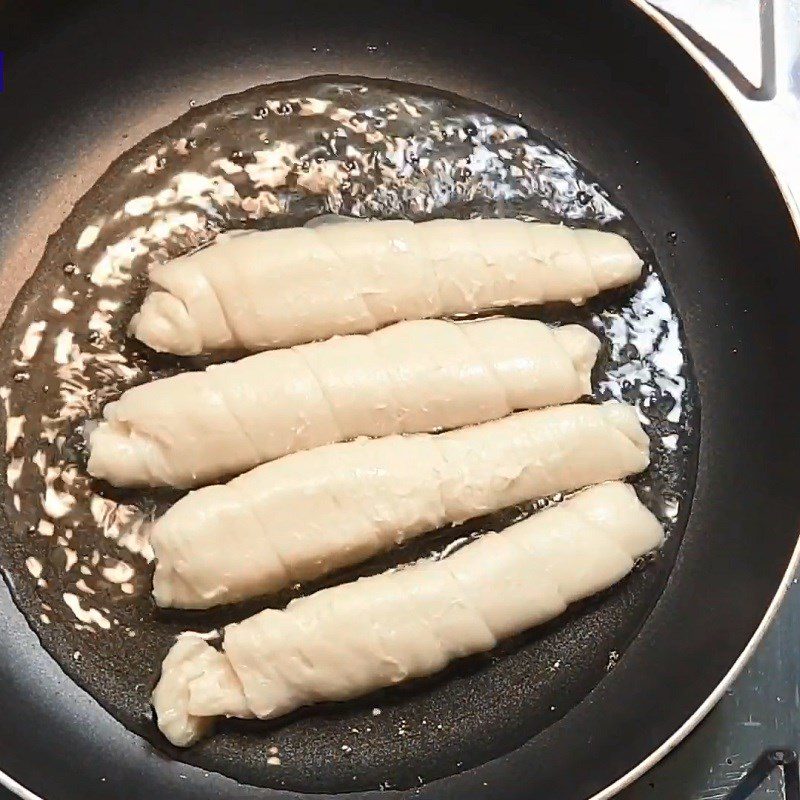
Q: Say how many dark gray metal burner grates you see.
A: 2